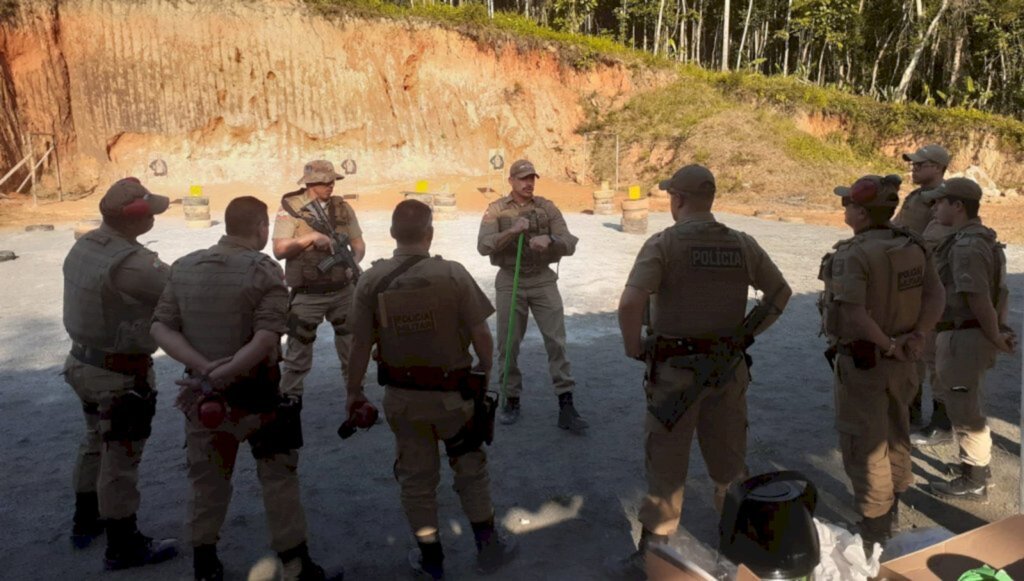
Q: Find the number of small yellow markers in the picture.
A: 3